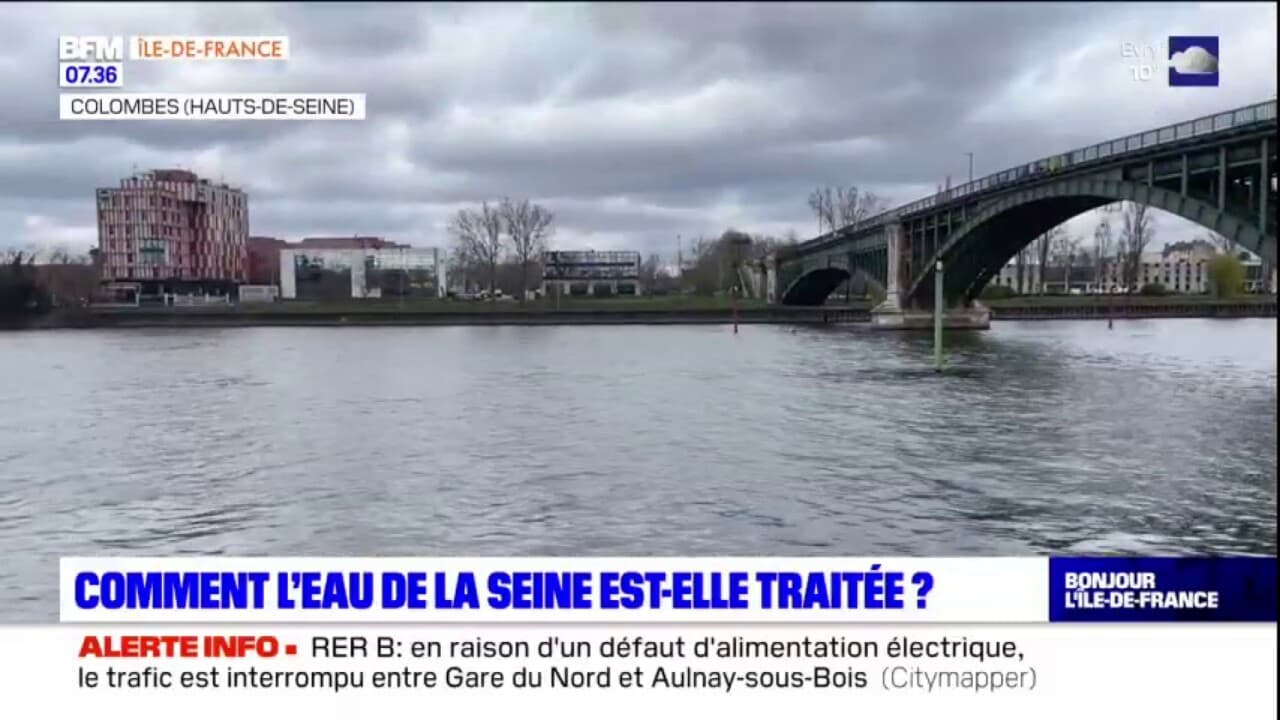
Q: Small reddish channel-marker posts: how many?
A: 2